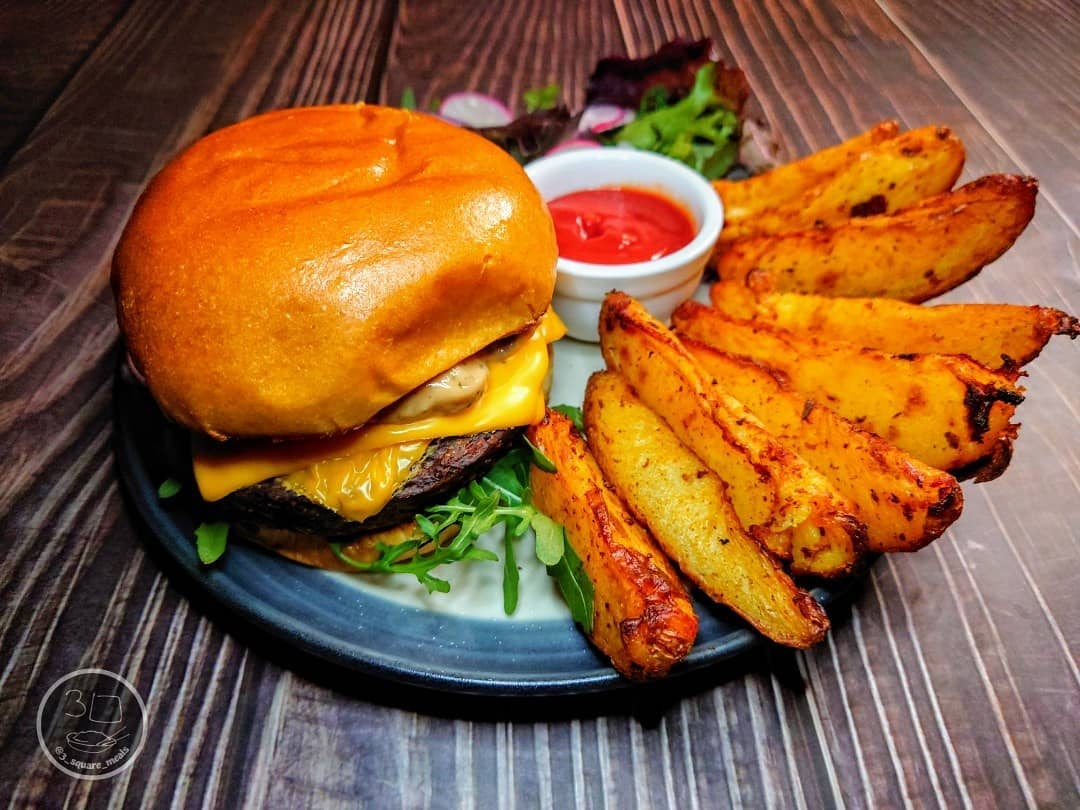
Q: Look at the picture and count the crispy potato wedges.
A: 9